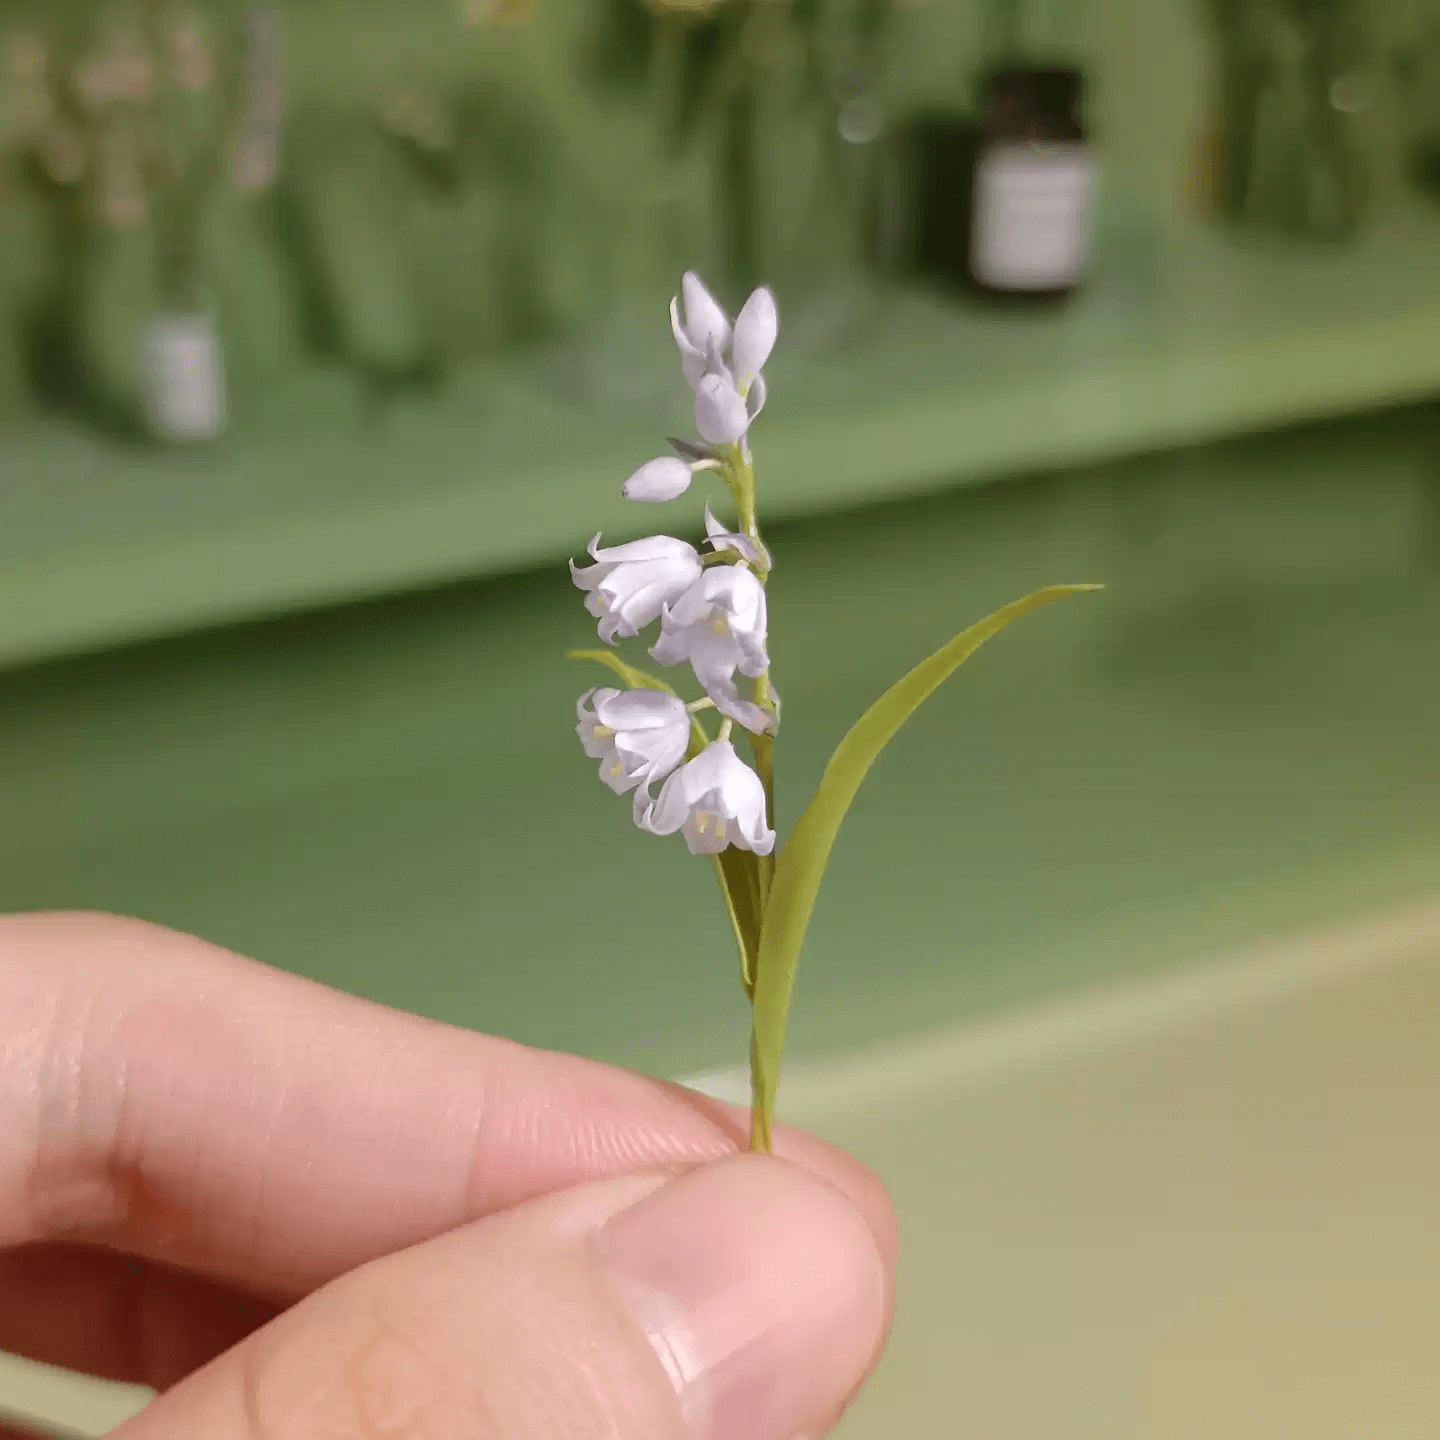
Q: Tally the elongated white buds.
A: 4